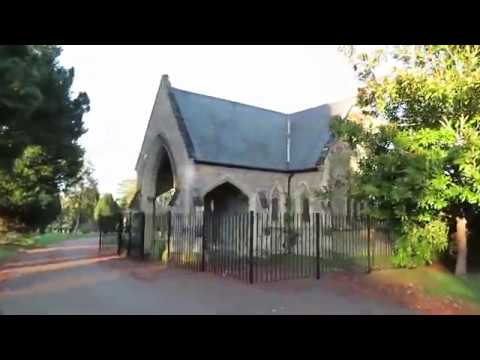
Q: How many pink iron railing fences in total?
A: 0